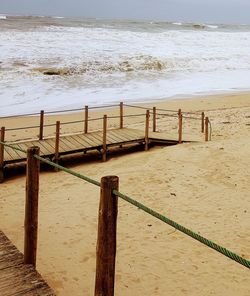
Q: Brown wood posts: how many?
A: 13